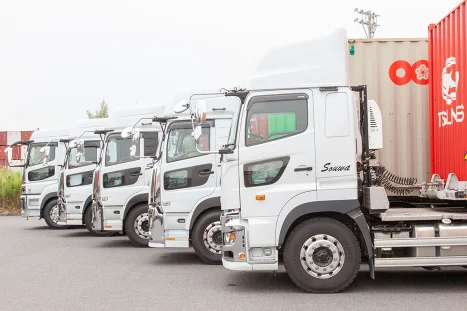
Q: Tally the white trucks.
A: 5